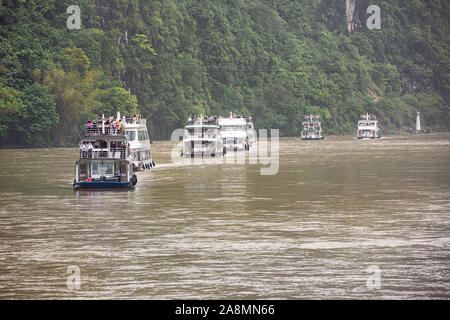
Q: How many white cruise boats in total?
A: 6